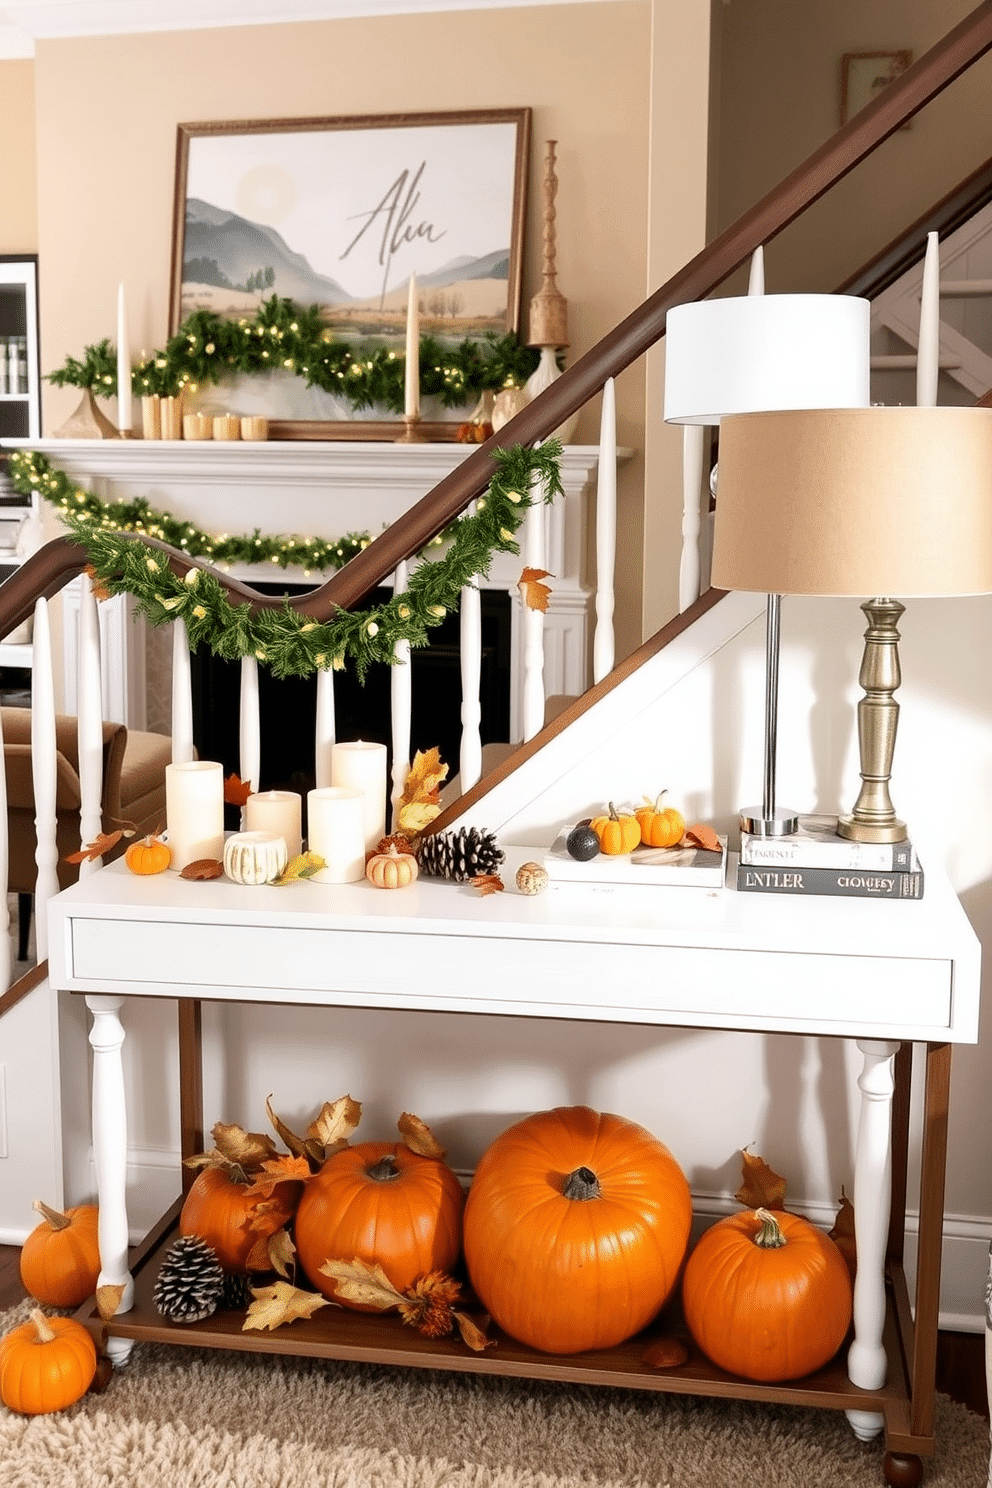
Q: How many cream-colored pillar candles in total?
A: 4